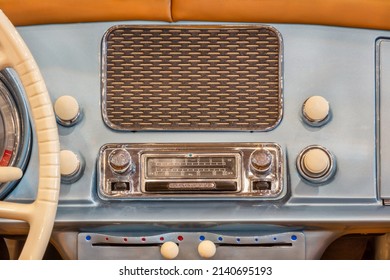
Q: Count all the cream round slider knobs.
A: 2